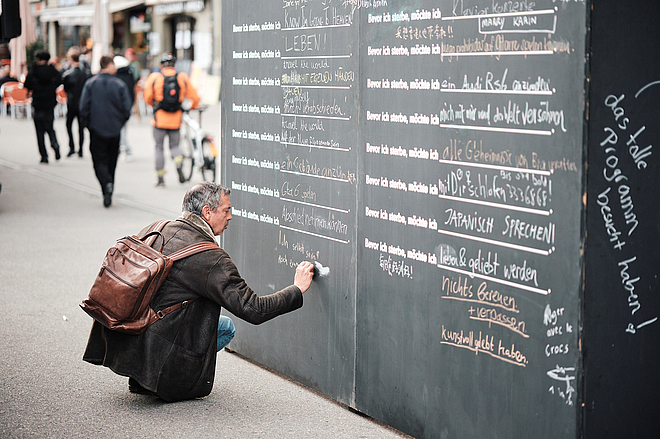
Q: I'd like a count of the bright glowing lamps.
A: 0